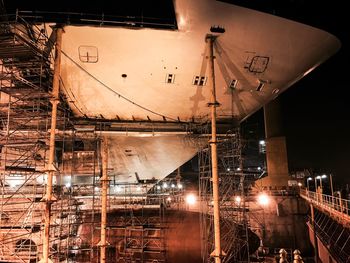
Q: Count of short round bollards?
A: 2